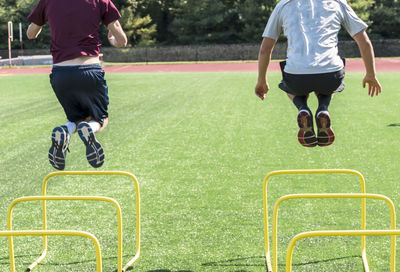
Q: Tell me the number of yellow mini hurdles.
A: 6